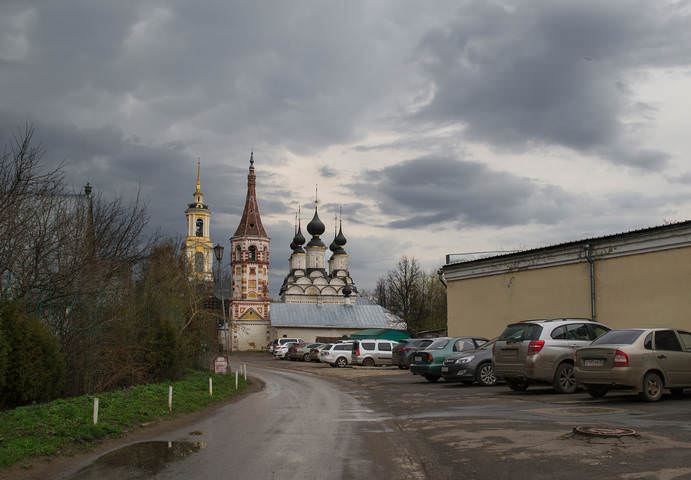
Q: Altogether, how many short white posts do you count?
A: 6